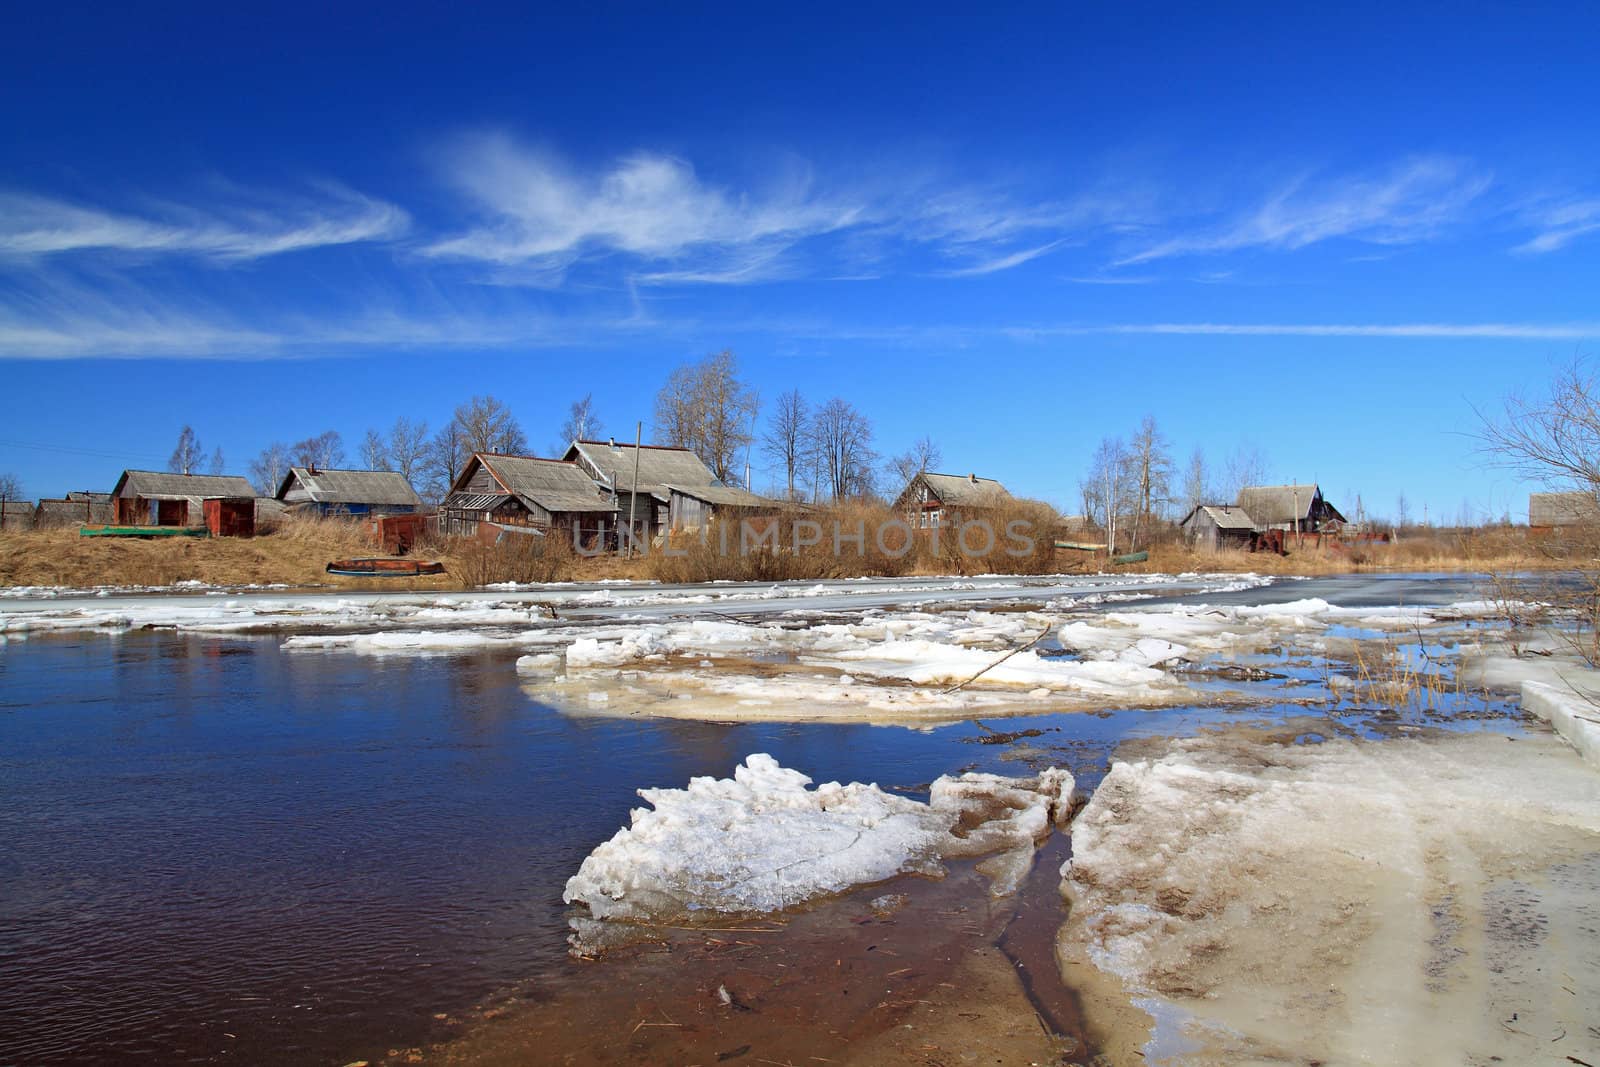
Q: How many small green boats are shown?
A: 3